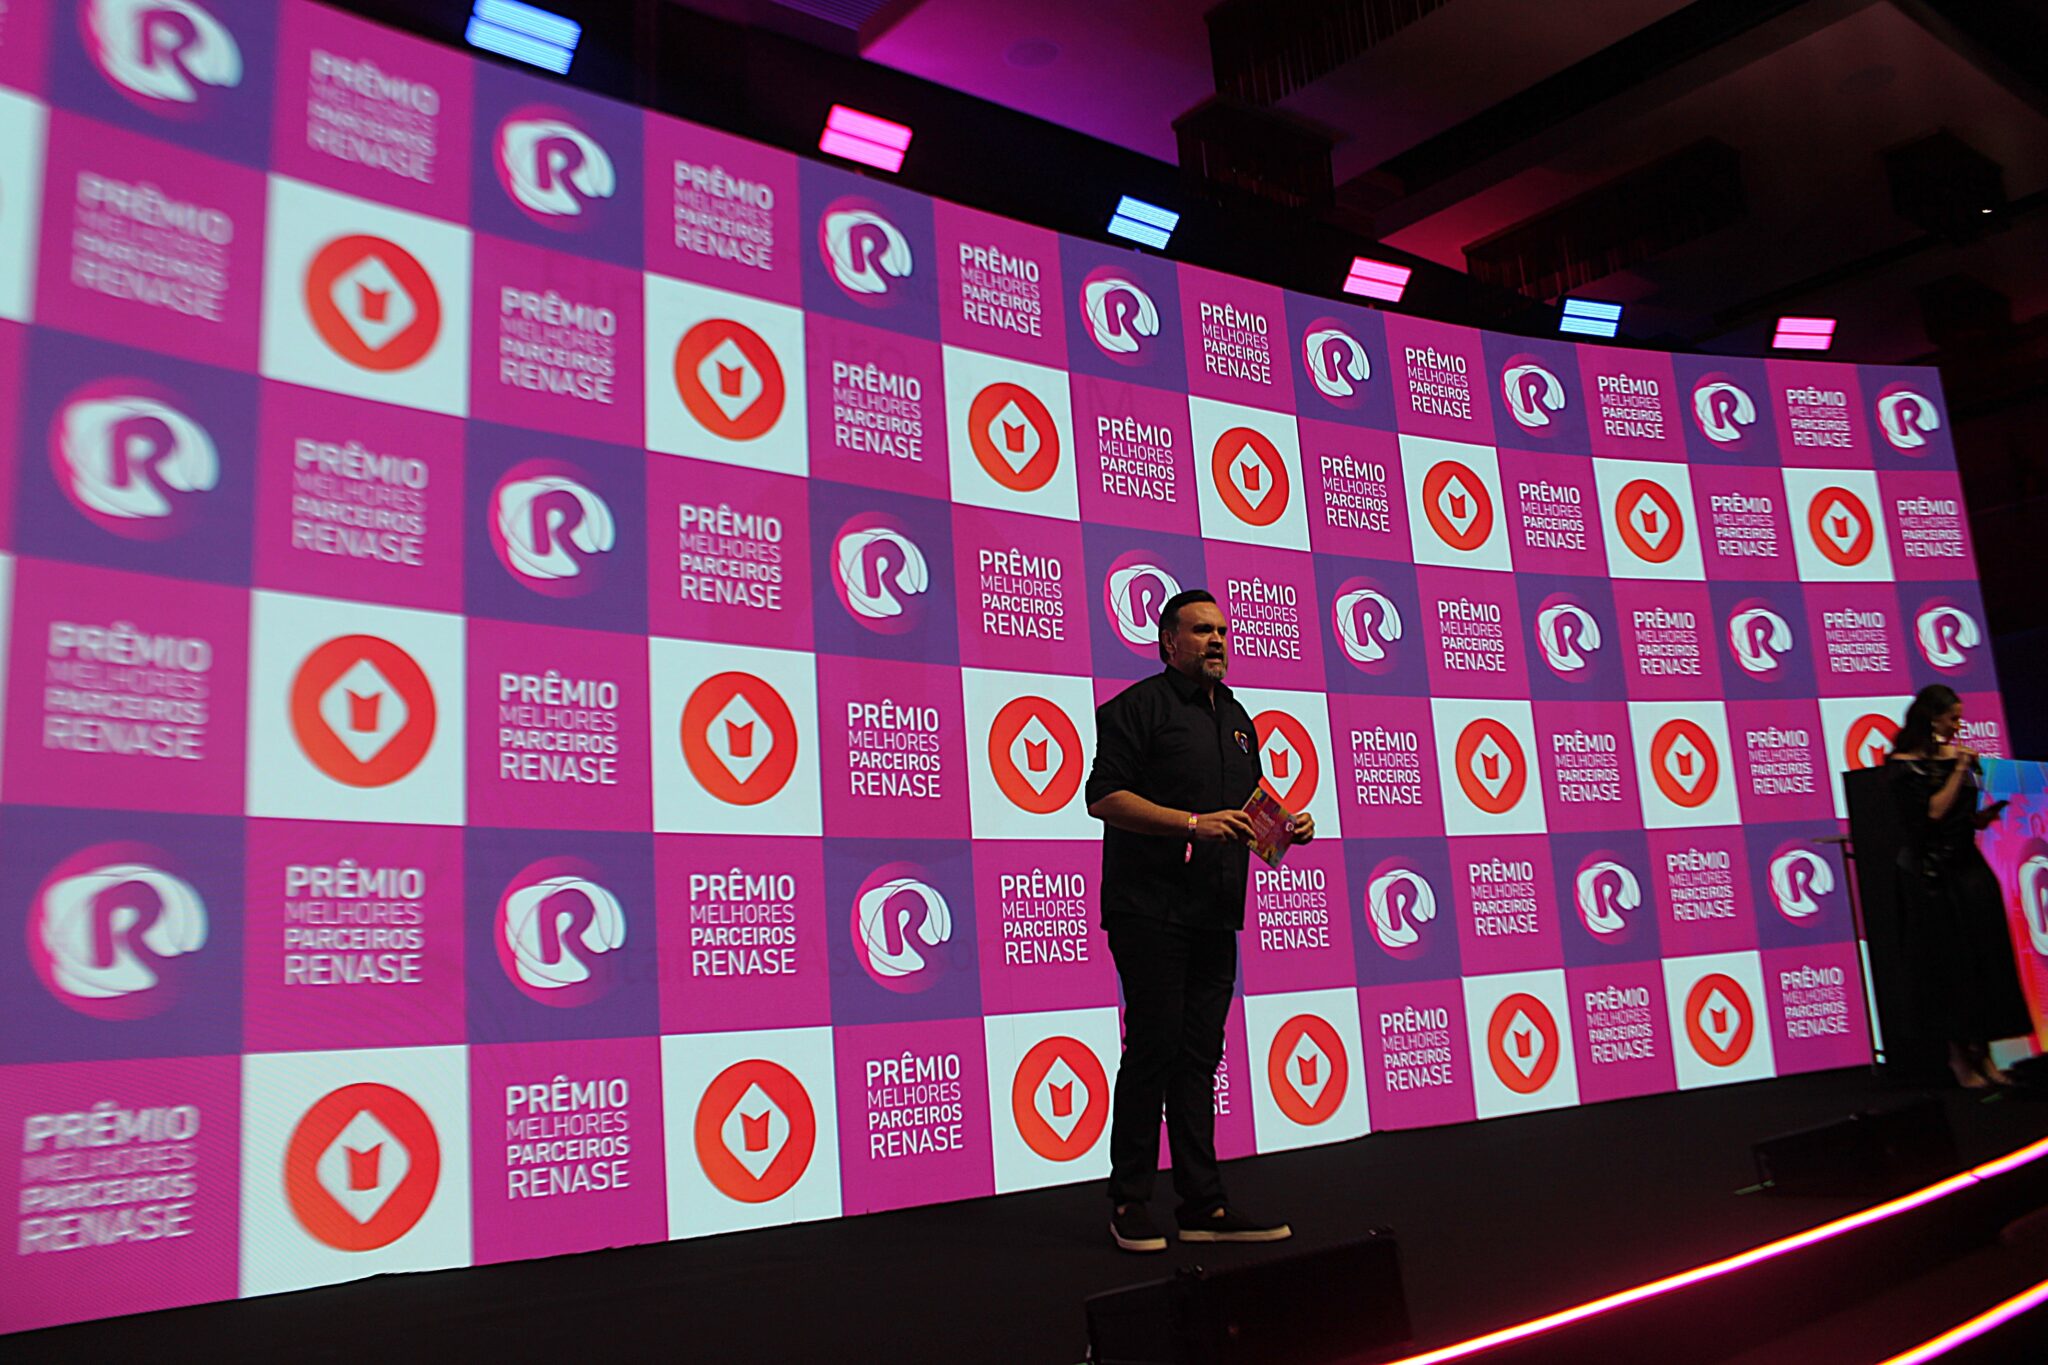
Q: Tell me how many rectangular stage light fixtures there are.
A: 6